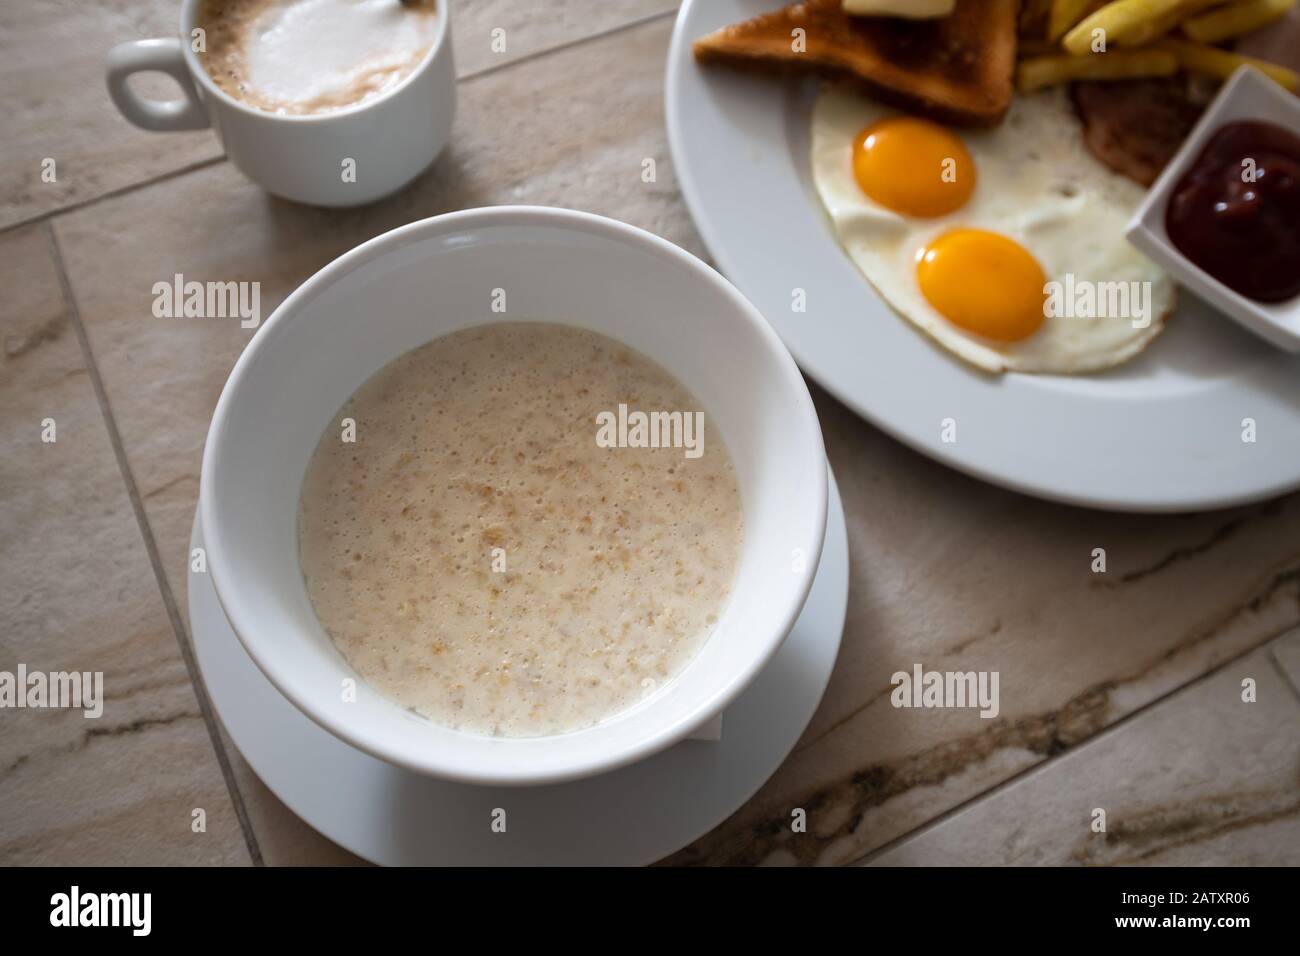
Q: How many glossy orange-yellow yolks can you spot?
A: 2